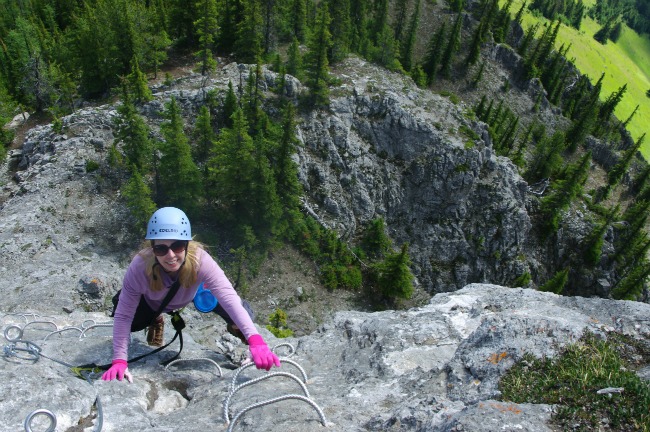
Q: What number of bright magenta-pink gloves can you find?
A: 2